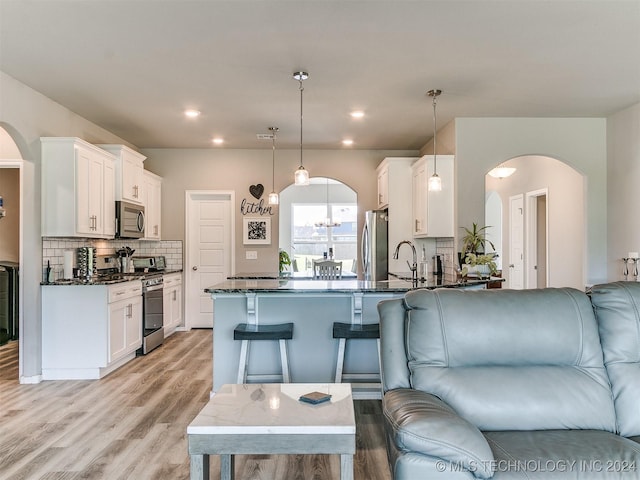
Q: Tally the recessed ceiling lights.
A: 4